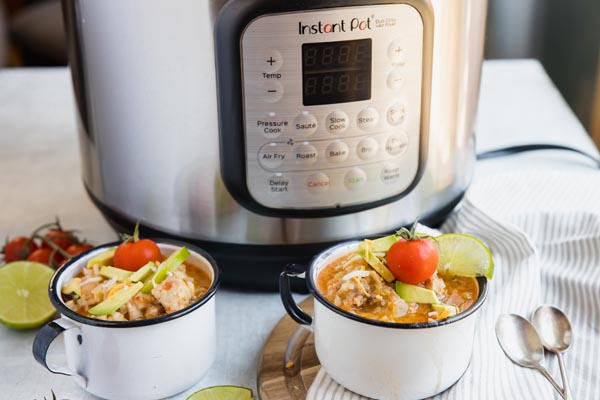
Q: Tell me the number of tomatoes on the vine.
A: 4